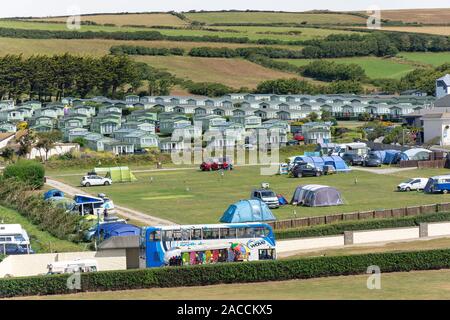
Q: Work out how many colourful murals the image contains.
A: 1